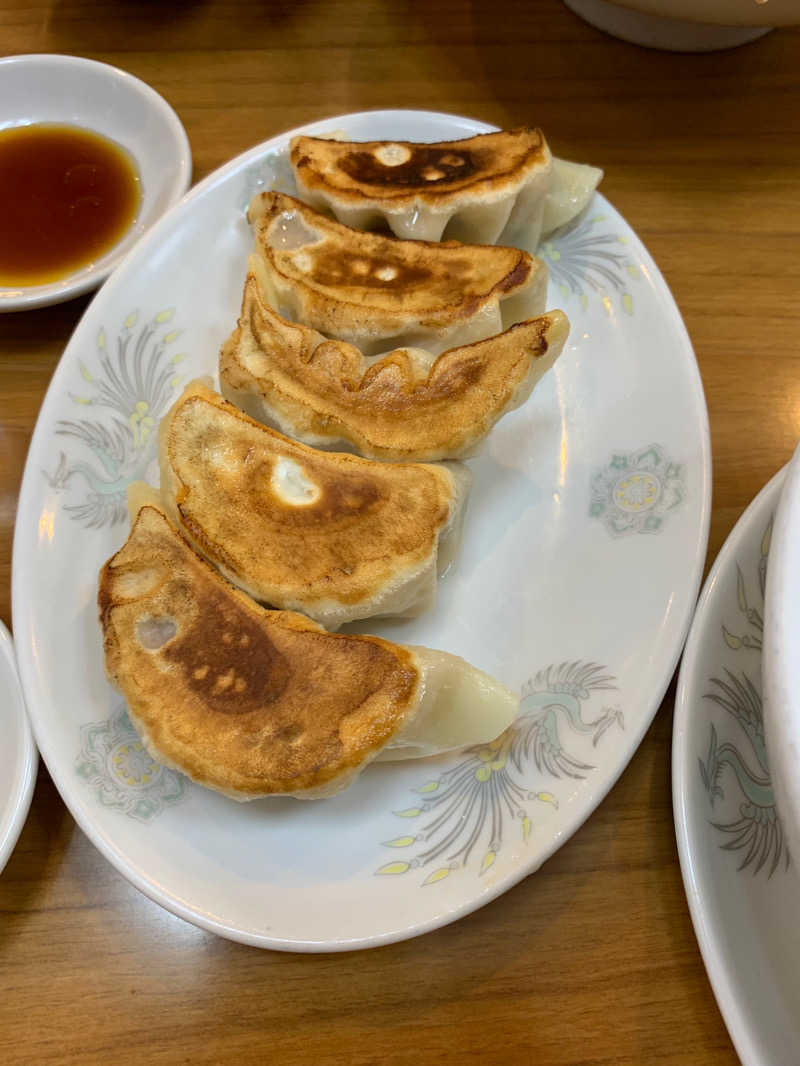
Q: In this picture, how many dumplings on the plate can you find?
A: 5